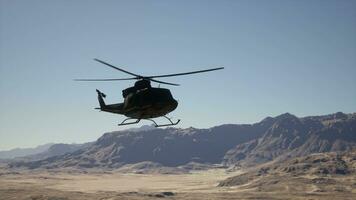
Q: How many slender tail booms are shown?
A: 1